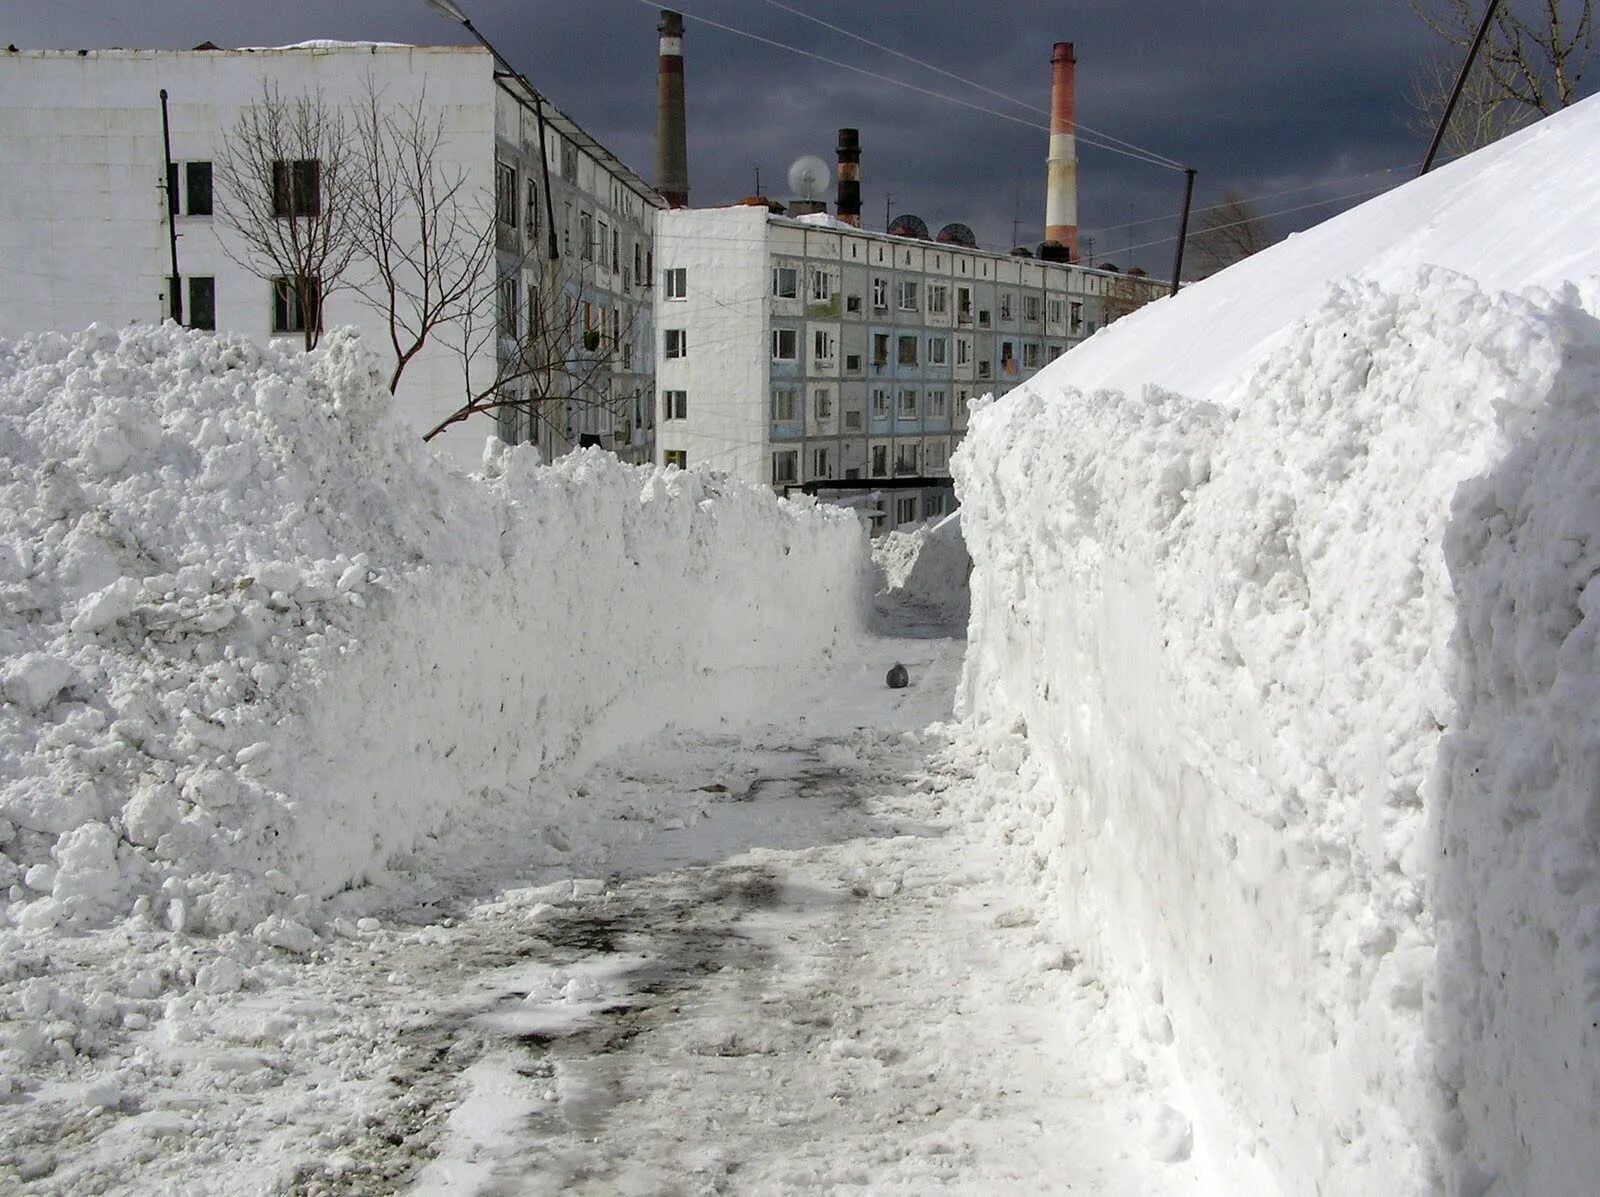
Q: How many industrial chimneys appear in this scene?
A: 3